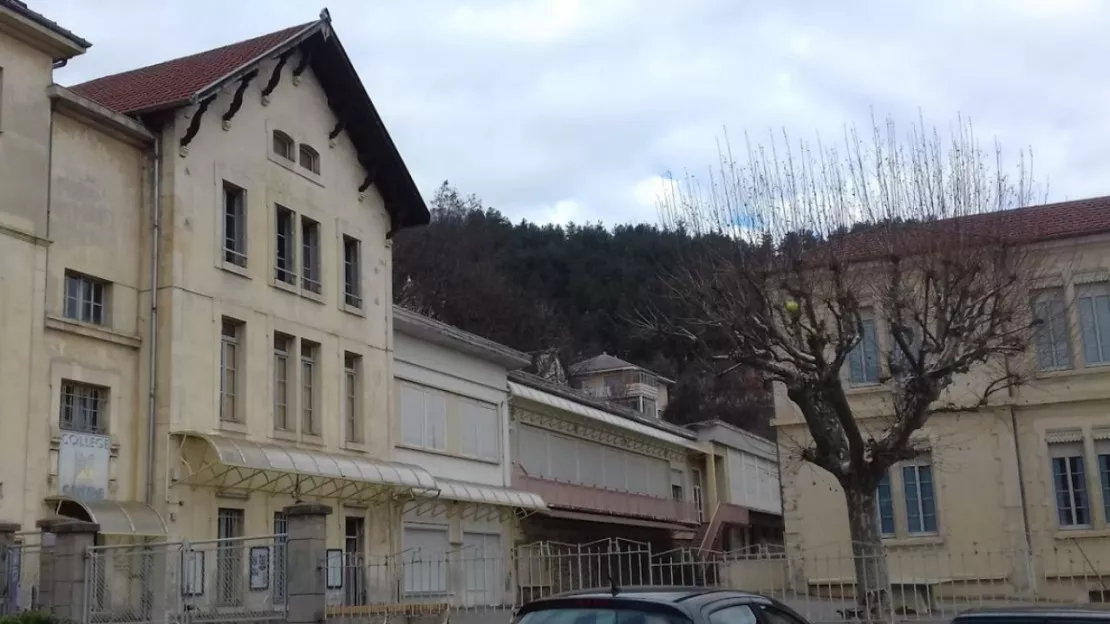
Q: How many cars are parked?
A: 2